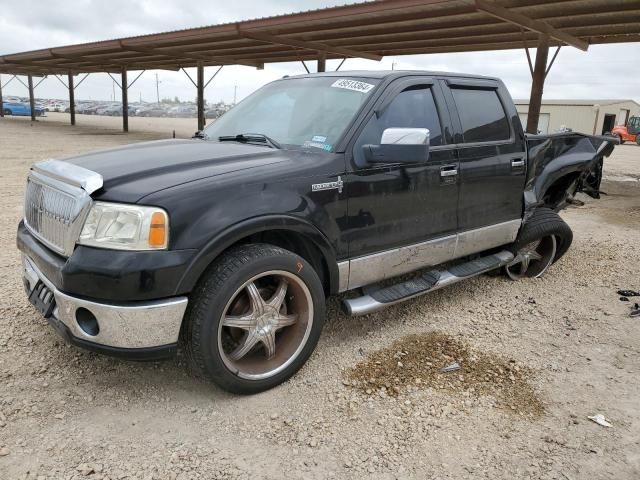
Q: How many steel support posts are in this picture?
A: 7